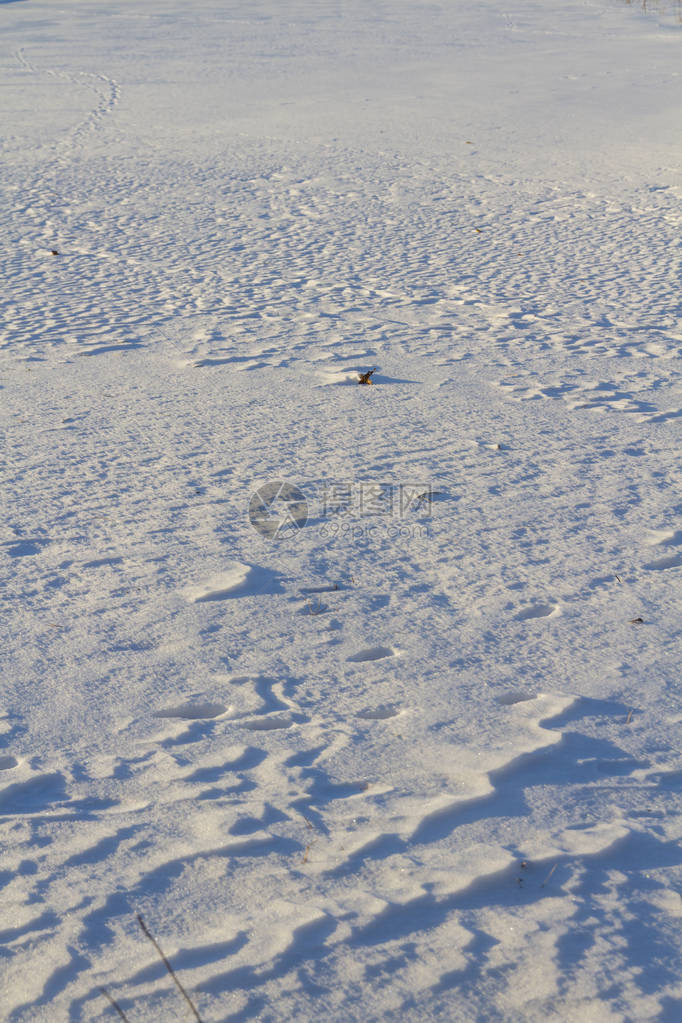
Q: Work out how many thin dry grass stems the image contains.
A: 2